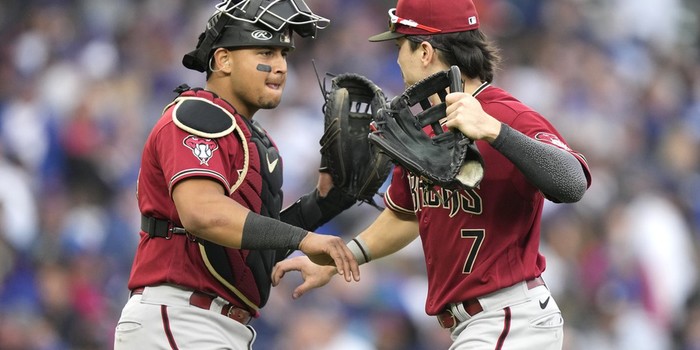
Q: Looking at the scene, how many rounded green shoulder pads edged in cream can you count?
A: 0